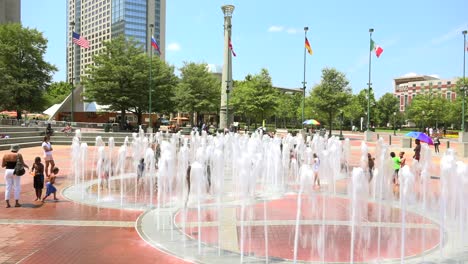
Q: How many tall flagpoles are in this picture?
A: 6